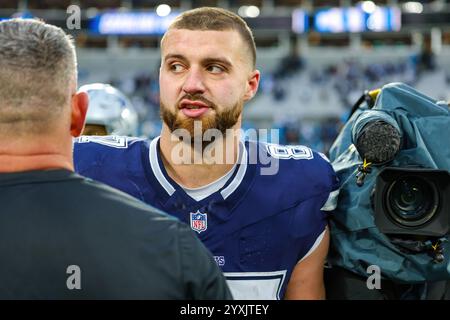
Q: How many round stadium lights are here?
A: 4